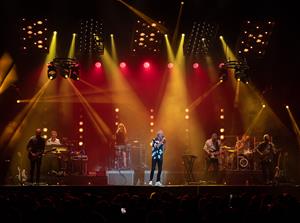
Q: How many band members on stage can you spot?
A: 7